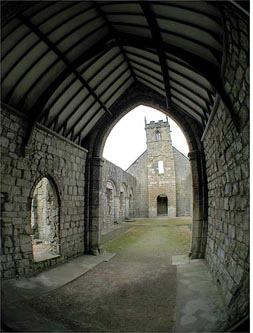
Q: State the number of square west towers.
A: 1